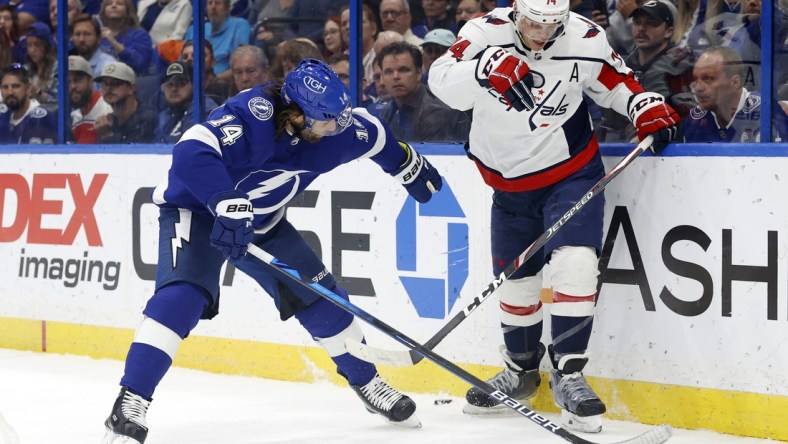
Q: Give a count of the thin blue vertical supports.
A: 4